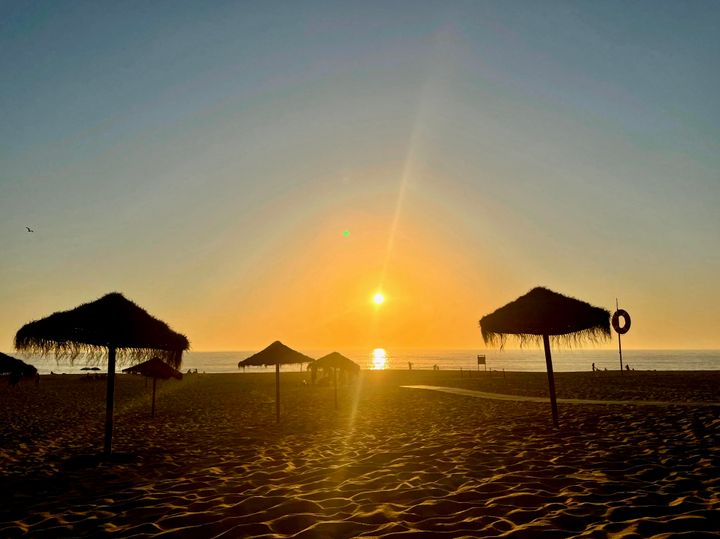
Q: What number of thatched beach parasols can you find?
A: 6